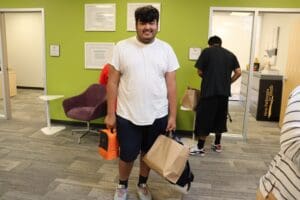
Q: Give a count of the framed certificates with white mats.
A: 3